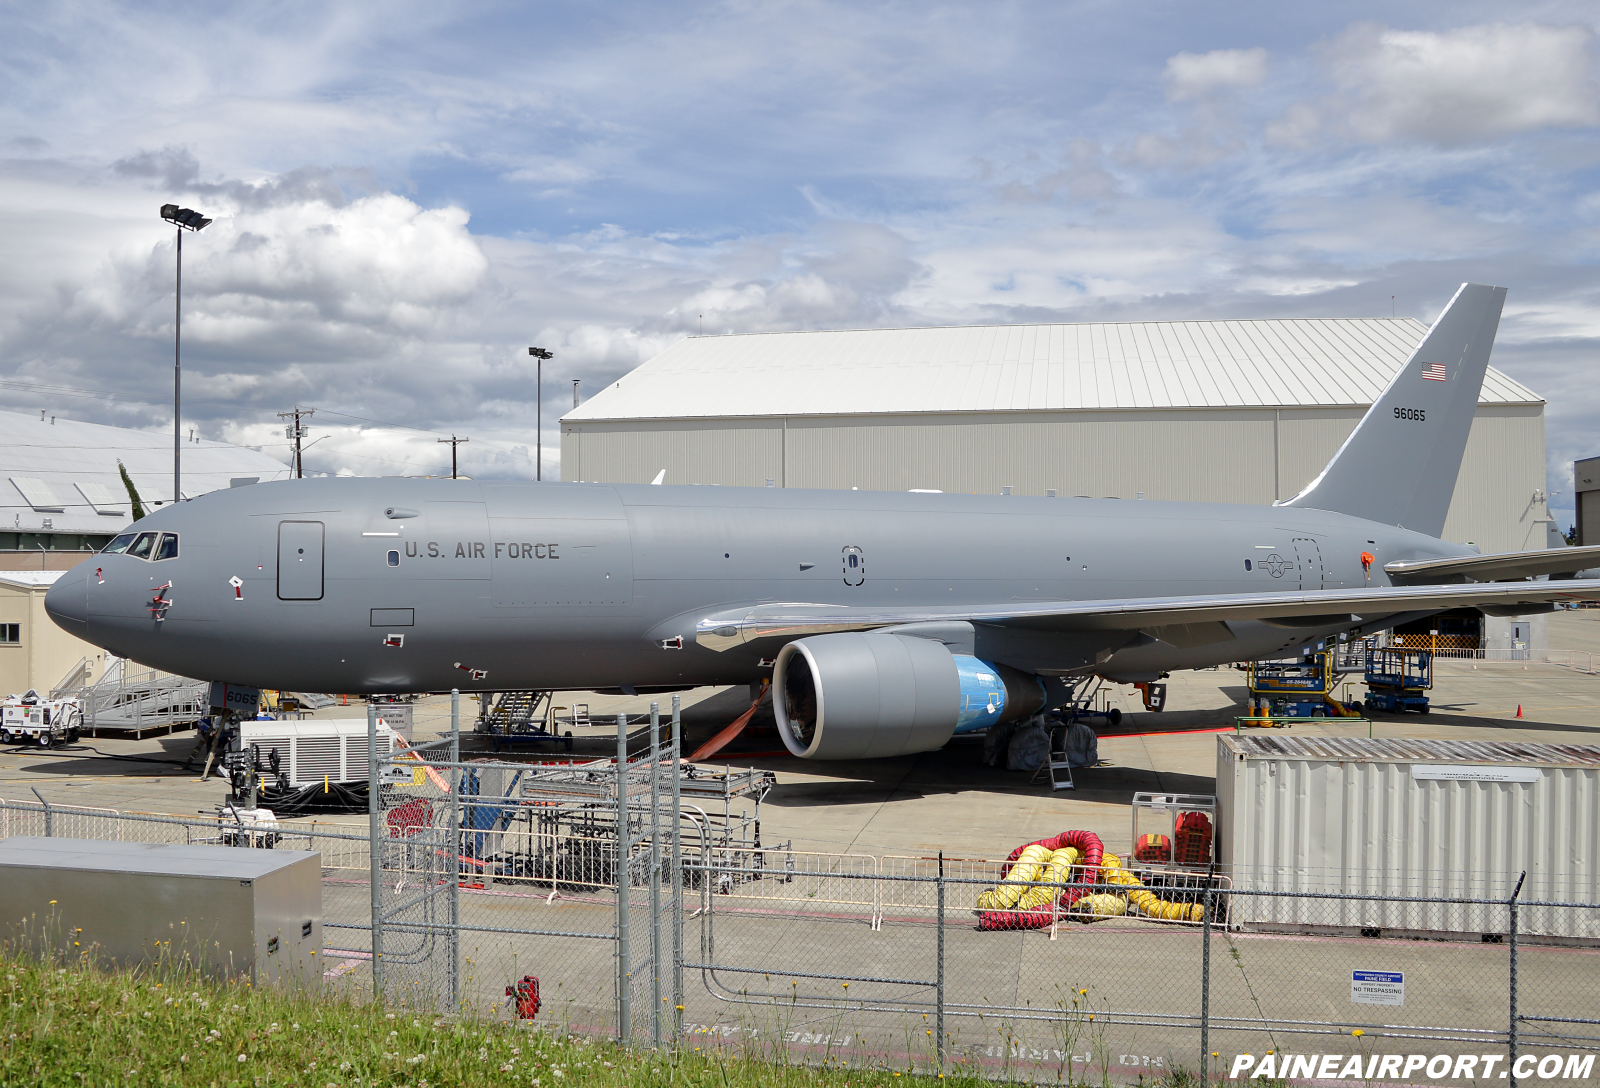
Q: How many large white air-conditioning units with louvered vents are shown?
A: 1